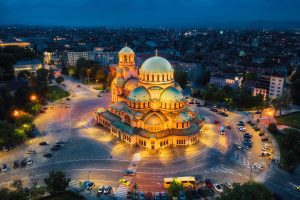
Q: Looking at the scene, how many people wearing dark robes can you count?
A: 0